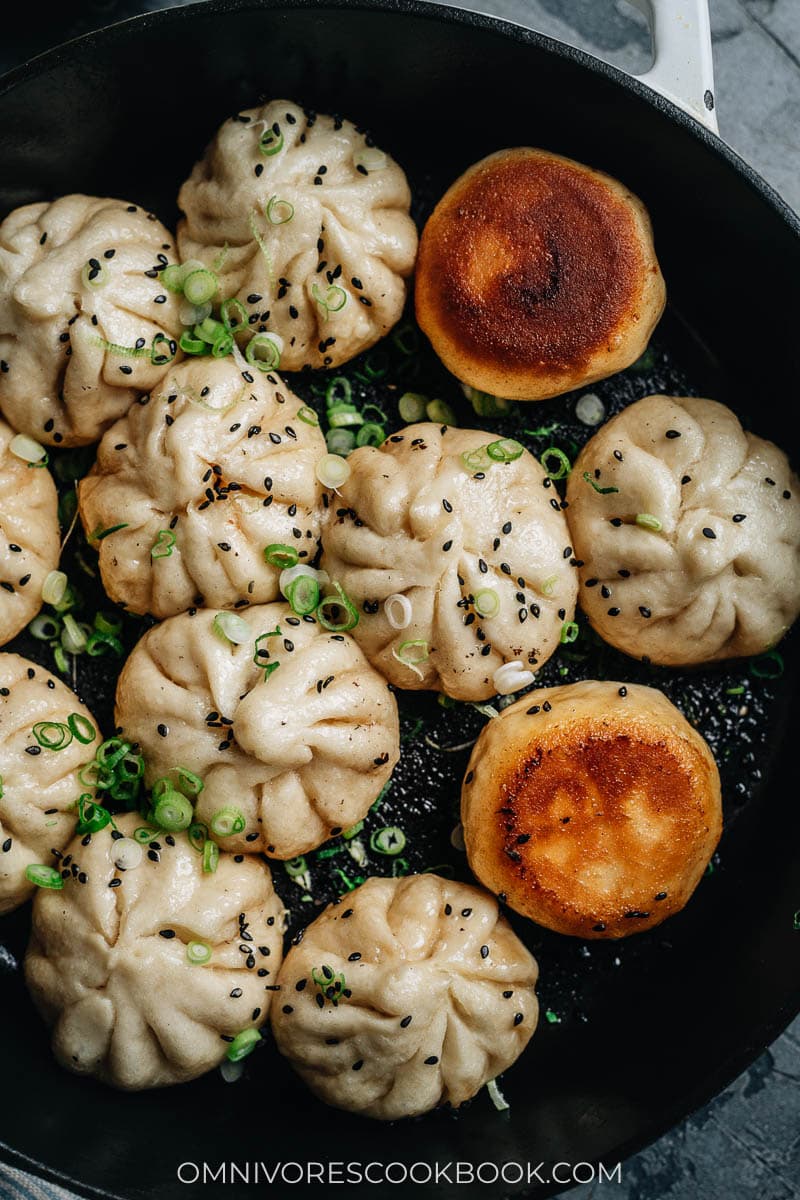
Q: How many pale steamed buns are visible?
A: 10